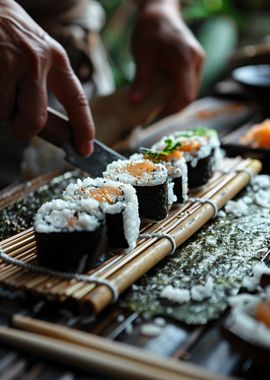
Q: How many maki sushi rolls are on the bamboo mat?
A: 5